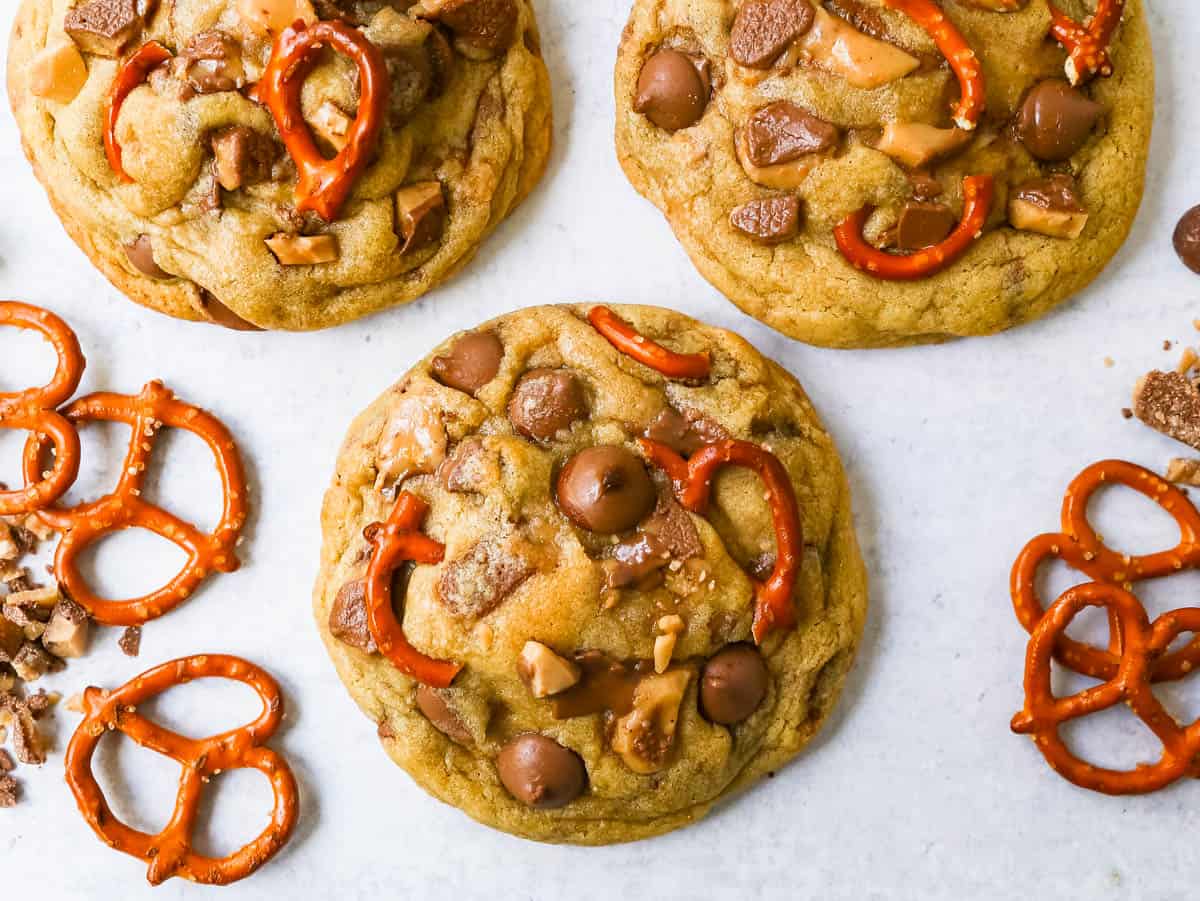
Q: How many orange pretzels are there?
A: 5